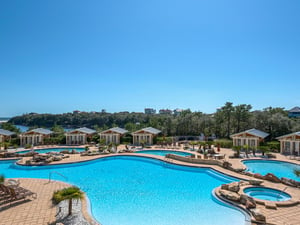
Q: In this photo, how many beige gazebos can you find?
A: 7